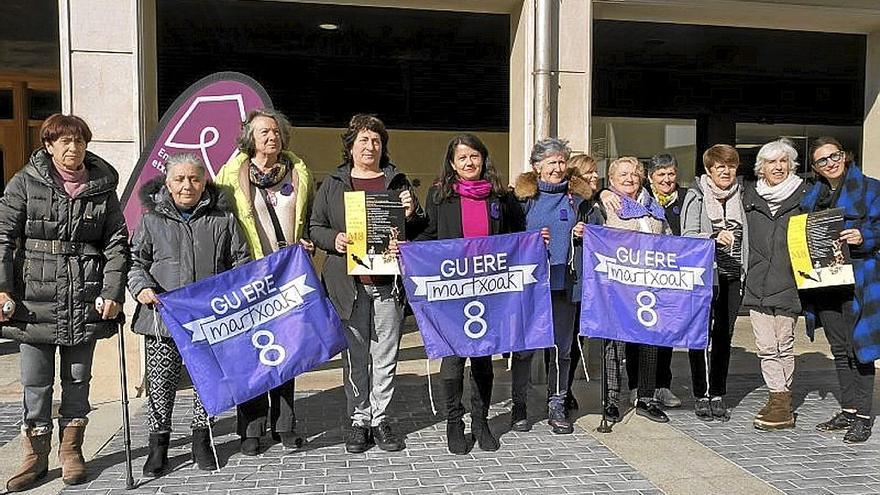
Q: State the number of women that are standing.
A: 12